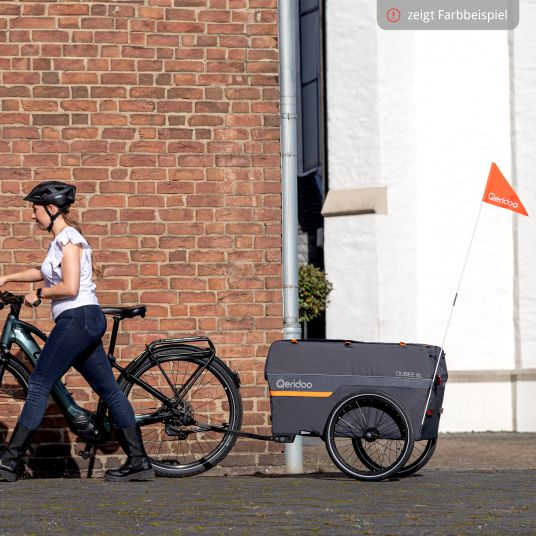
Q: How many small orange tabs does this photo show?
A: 3